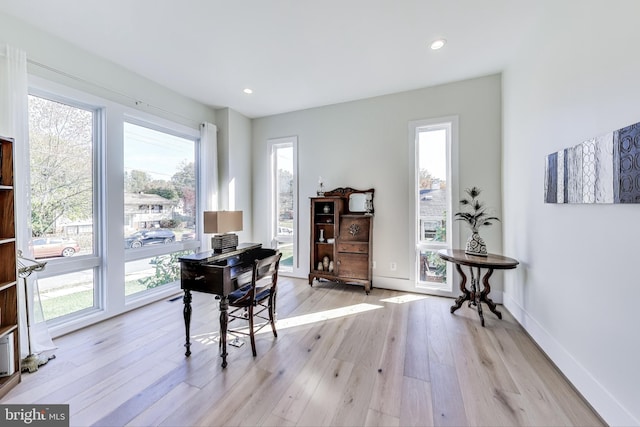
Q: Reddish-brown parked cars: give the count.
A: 1